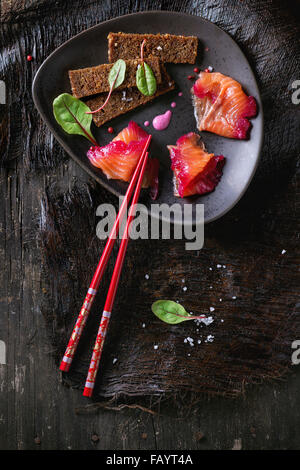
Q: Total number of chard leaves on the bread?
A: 2